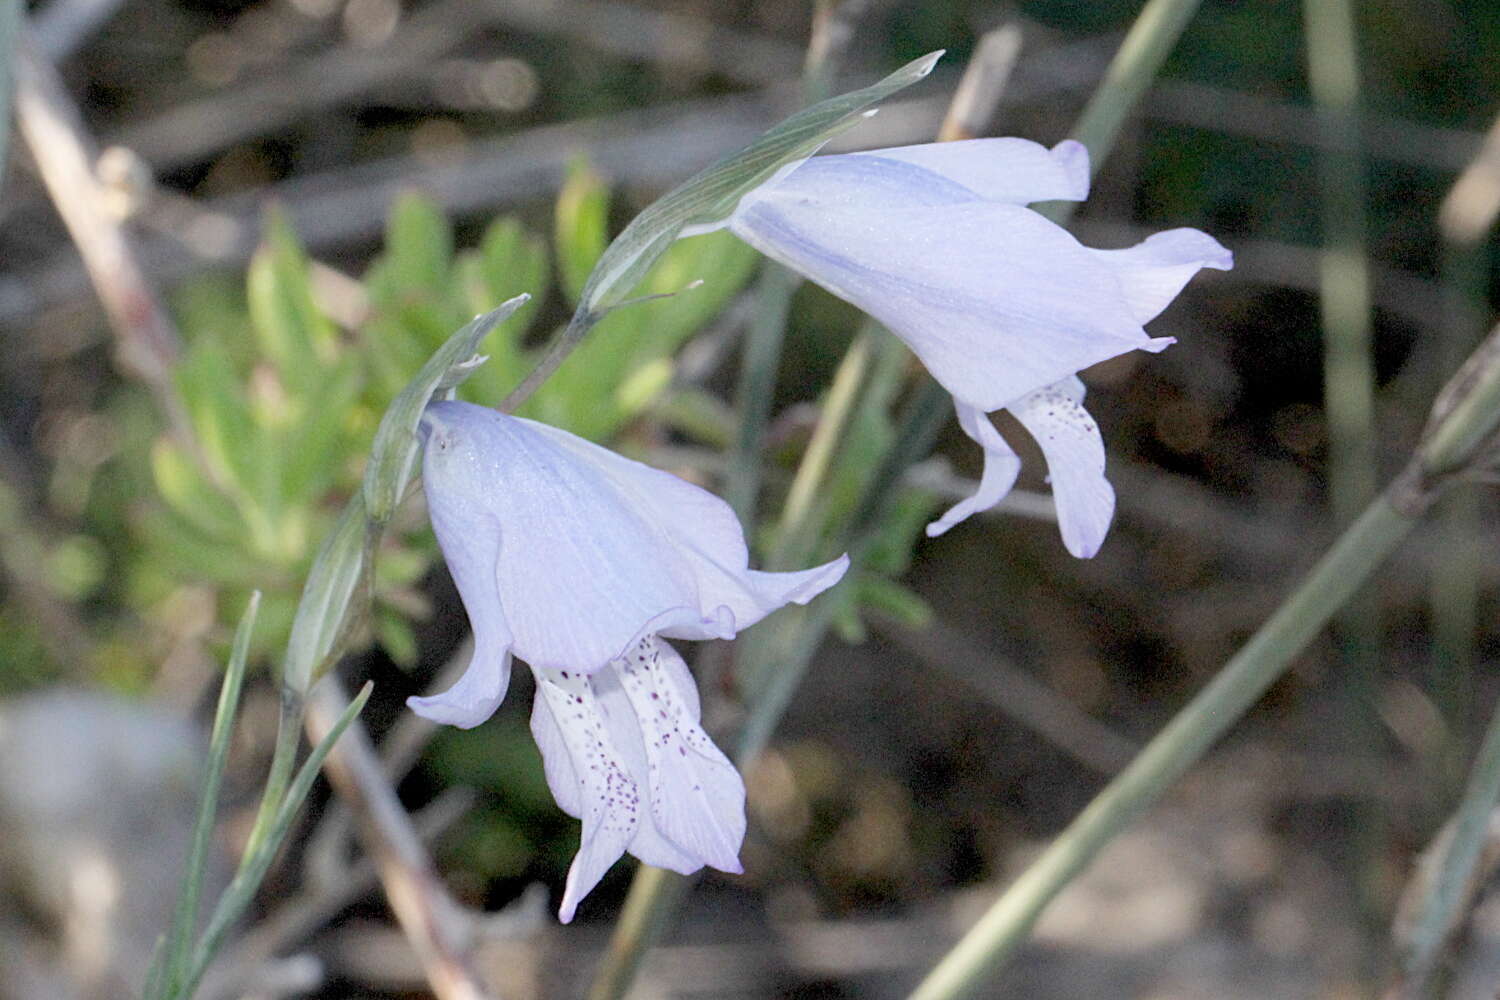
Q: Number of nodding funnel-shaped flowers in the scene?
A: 2